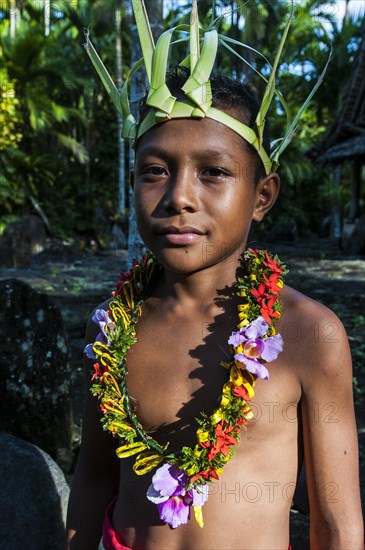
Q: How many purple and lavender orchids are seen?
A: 3